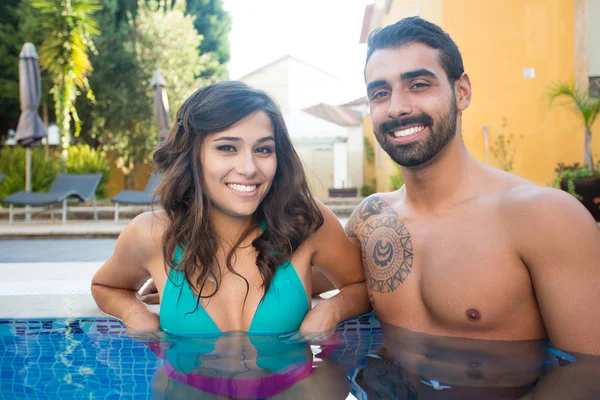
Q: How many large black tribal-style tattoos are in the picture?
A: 1